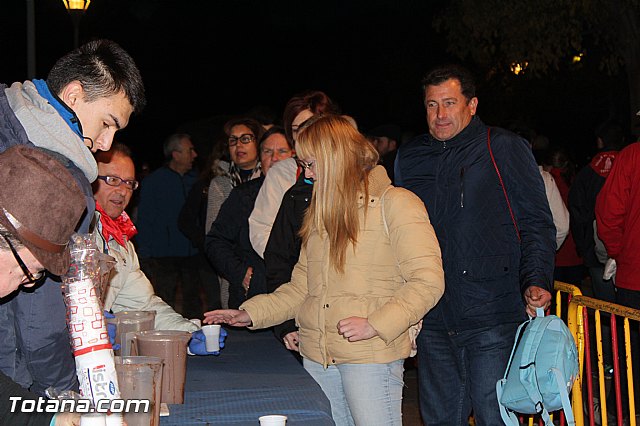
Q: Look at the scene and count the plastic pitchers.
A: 3